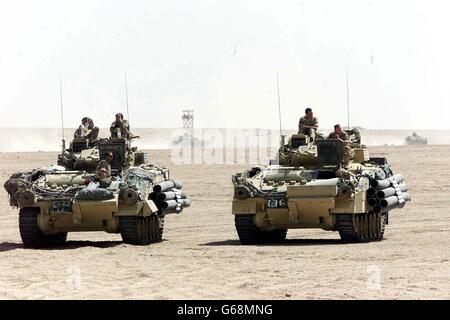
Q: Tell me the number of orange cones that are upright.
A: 0